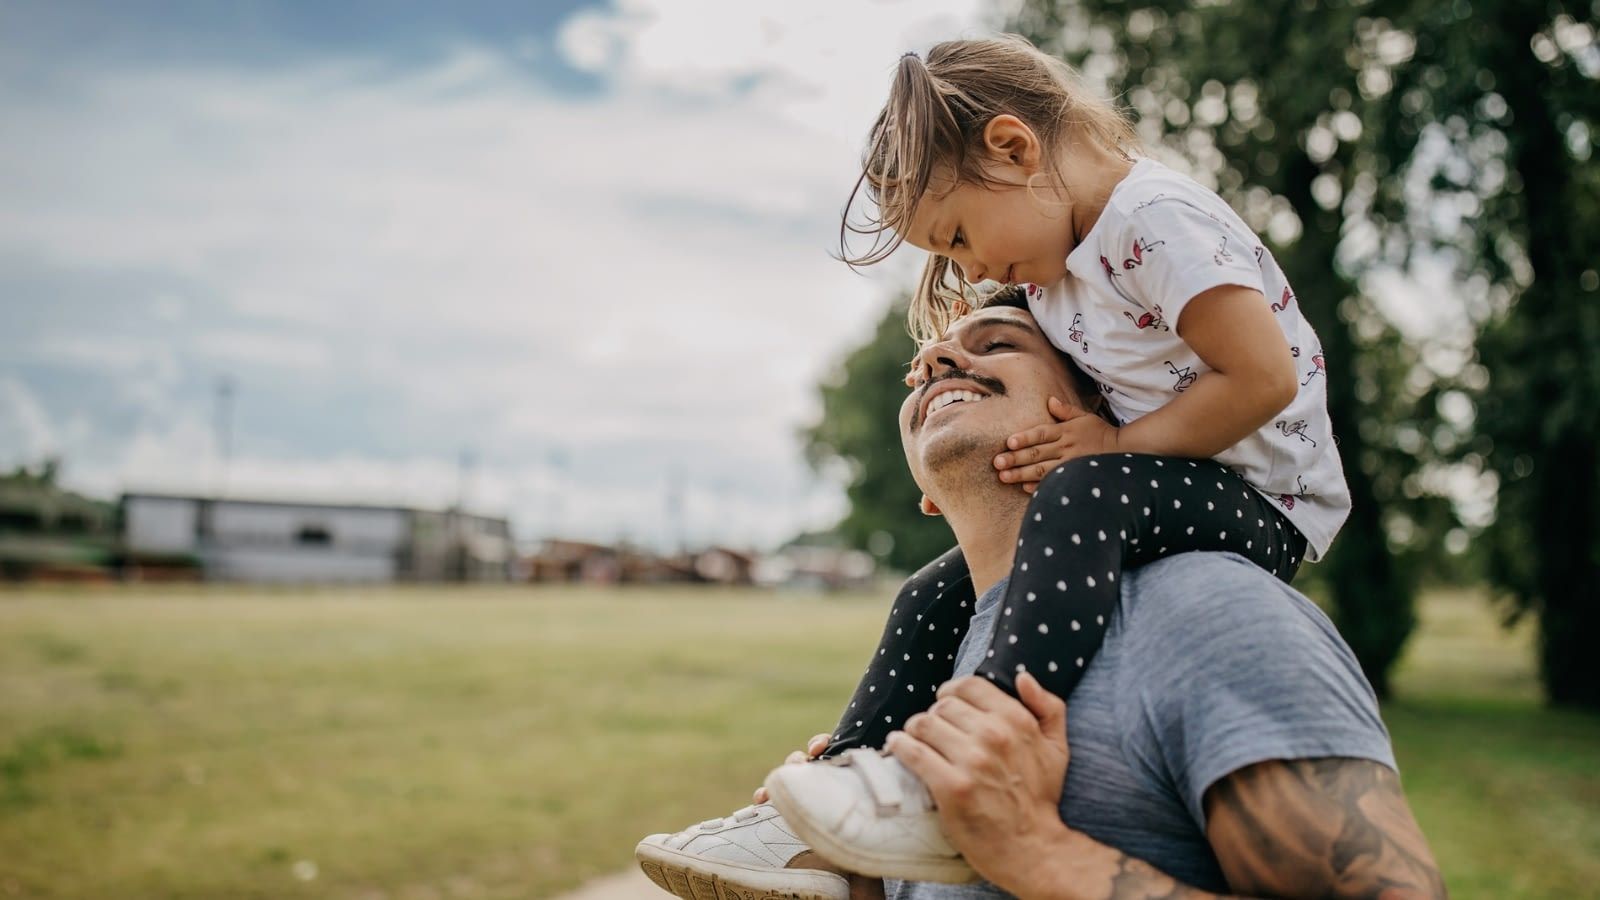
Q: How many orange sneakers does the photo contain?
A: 0